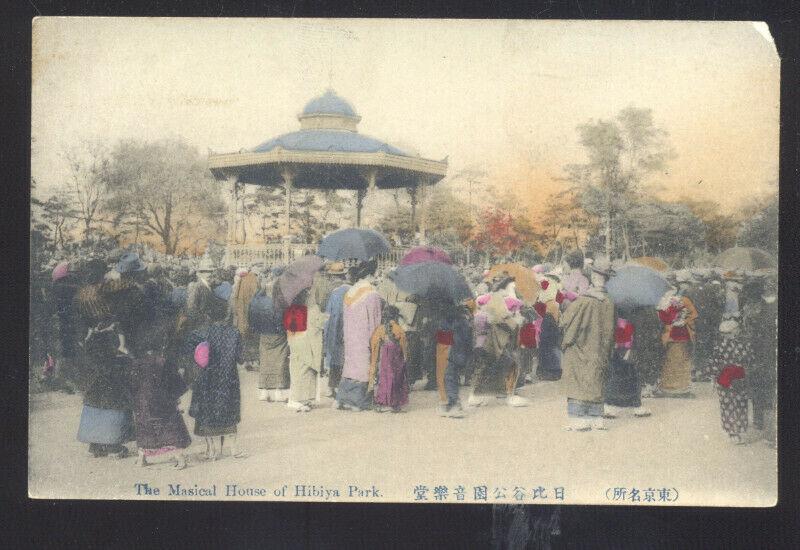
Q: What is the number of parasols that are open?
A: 8